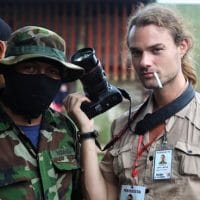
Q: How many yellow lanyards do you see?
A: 0